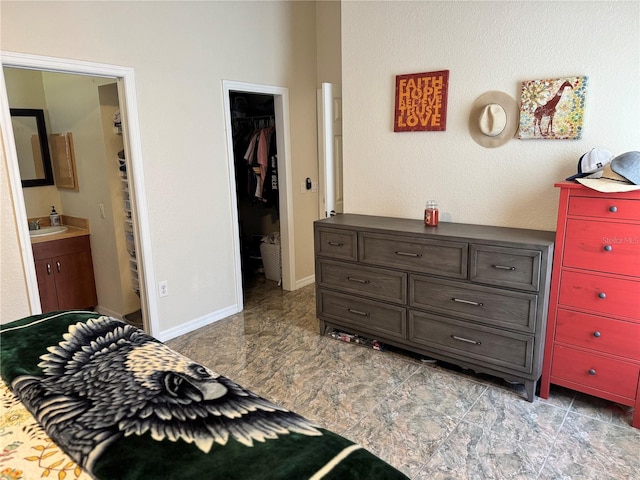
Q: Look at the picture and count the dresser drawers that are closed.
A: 12